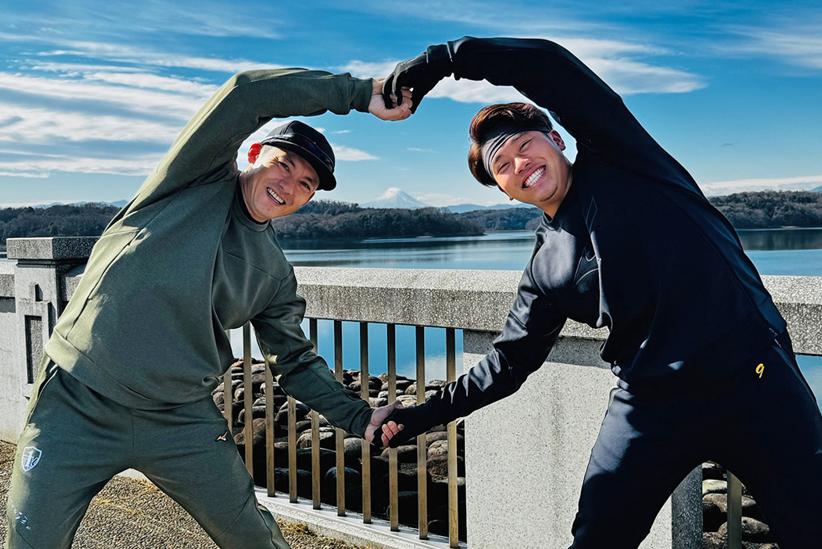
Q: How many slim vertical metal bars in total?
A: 11